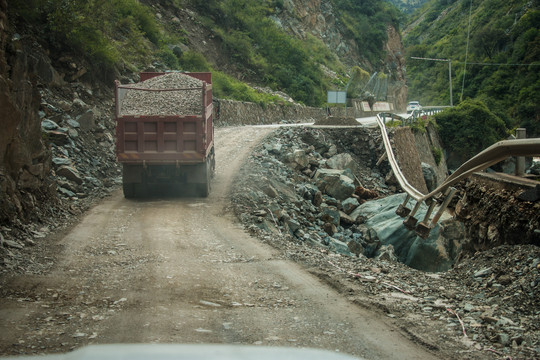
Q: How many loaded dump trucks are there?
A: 1